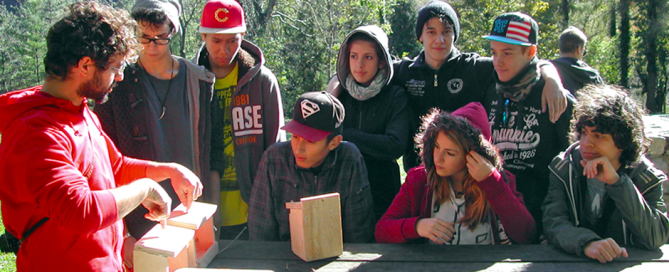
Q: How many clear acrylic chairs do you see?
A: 0